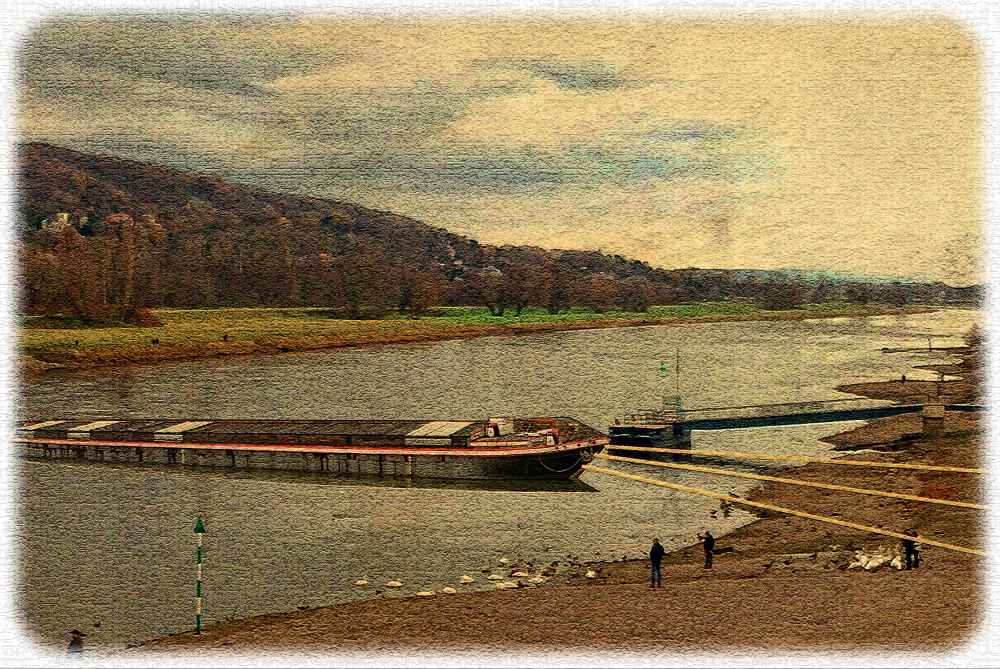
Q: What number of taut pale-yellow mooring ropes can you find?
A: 3